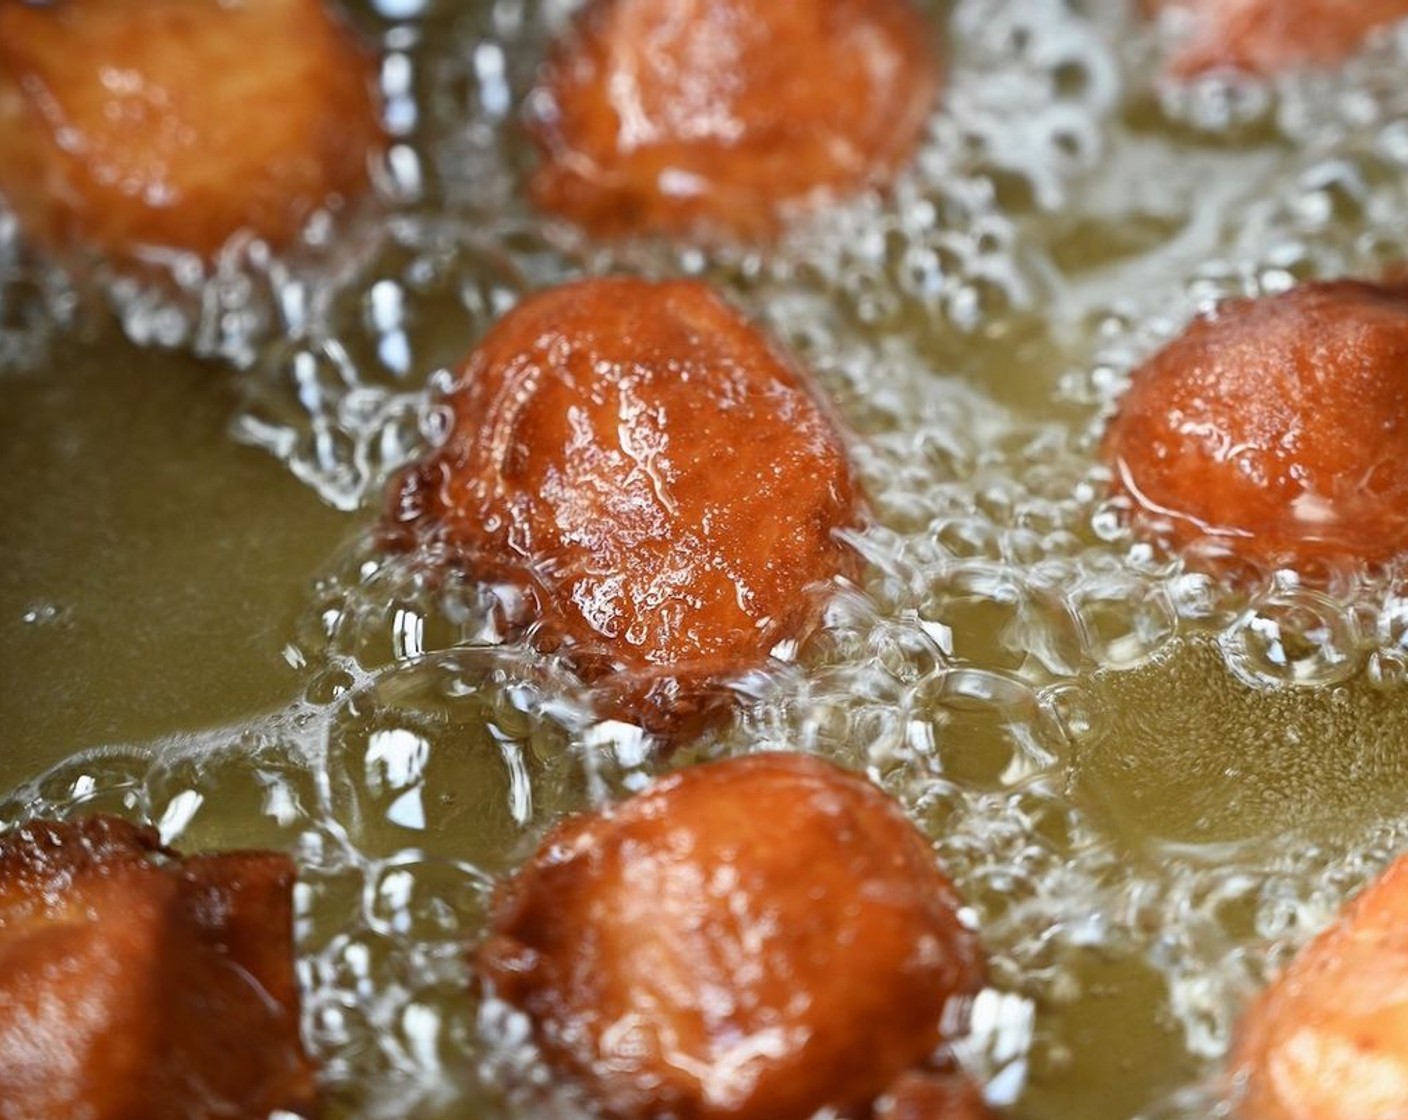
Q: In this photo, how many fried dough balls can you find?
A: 8